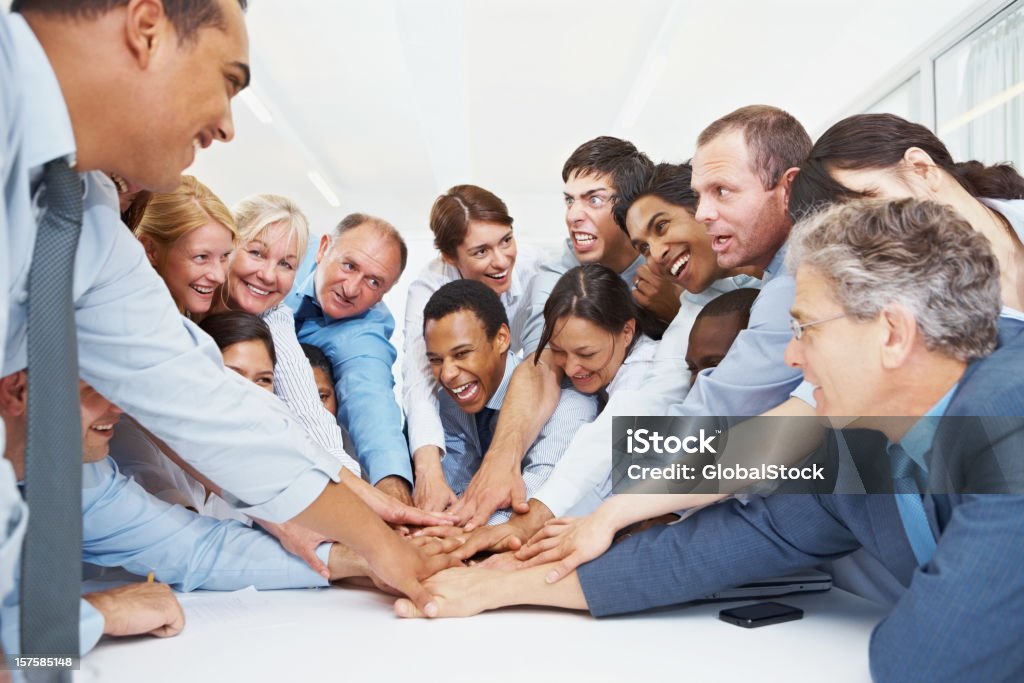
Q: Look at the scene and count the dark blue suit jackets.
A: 1